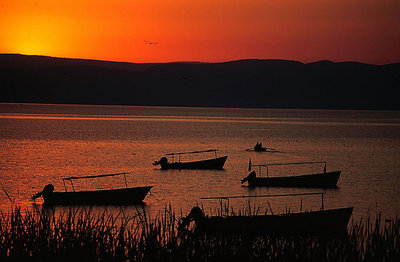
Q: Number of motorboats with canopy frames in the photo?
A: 4